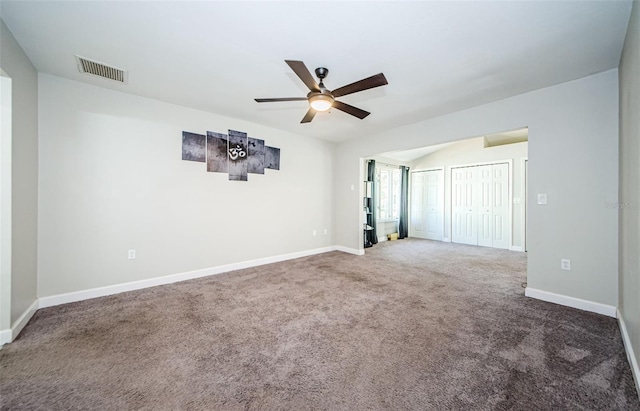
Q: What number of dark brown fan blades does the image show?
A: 5